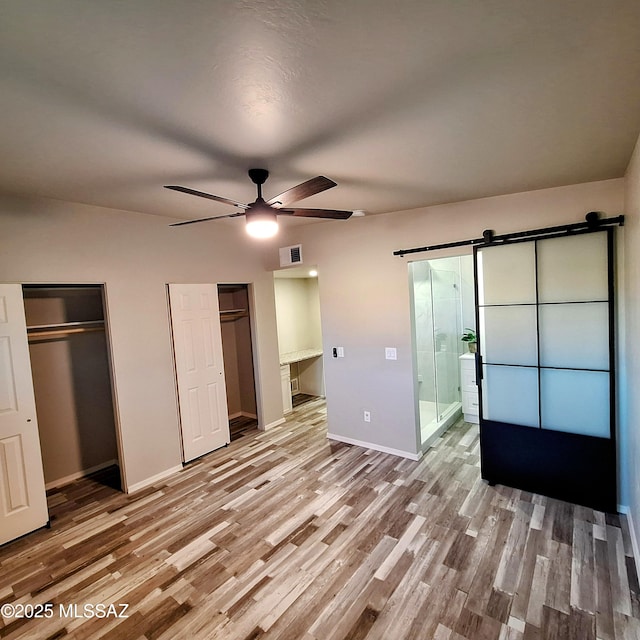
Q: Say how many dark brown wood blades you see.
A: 4